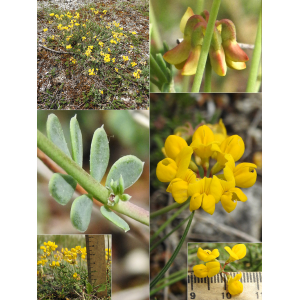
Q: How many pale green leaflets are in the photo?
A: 7